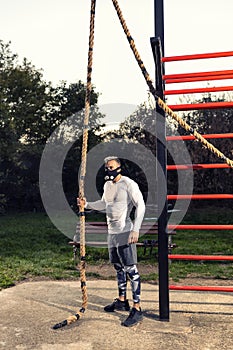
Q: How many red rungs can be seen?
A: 11